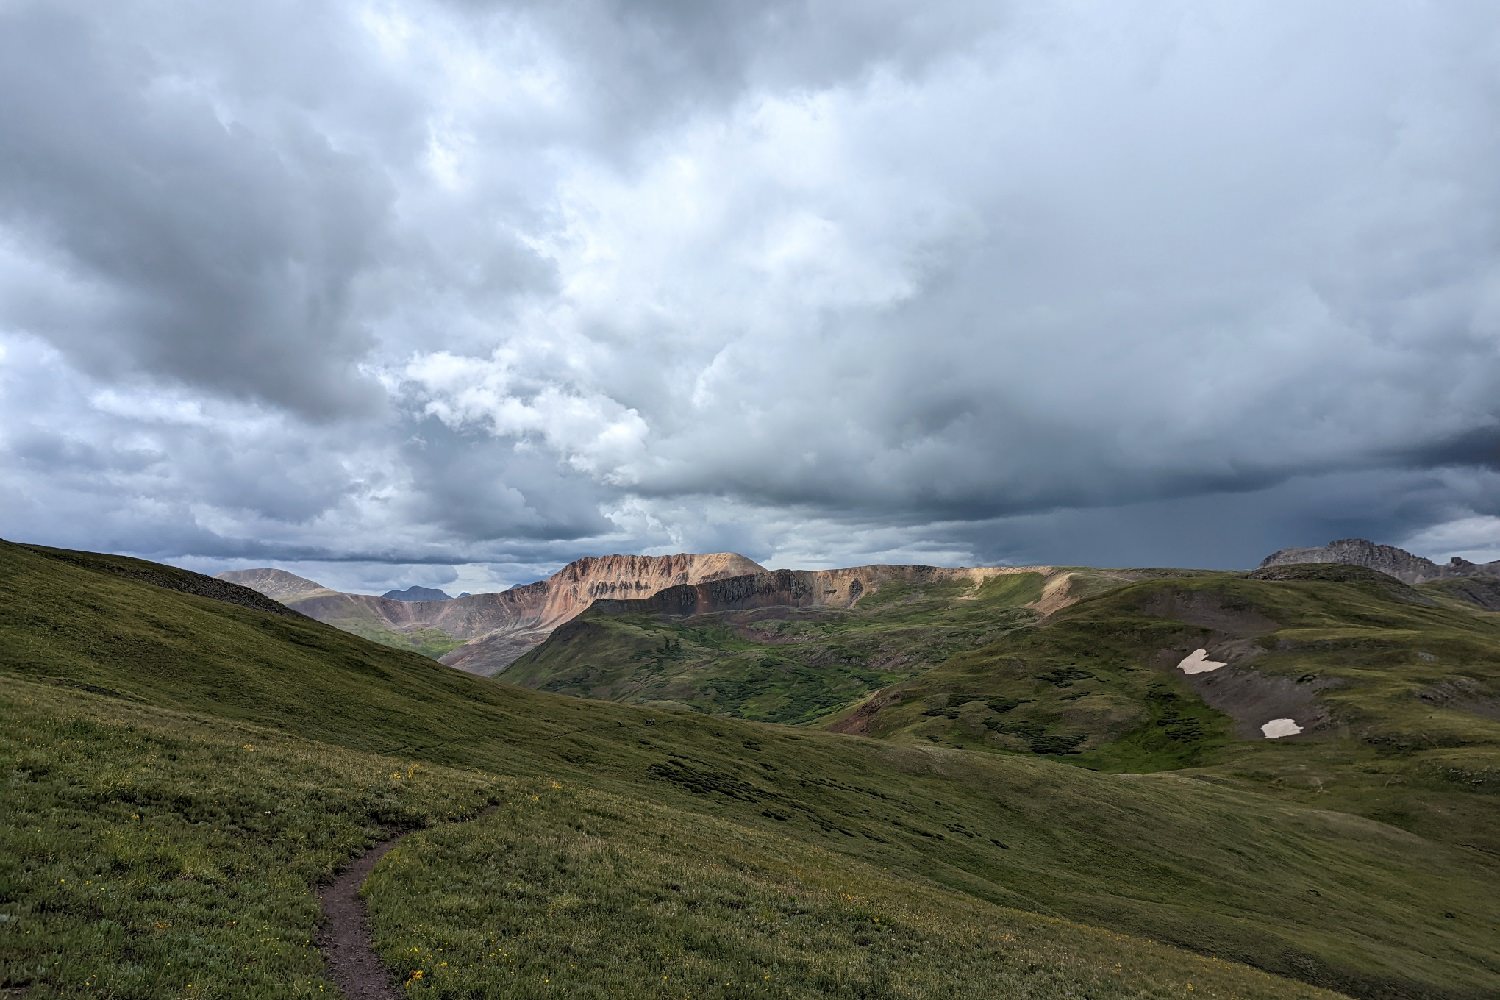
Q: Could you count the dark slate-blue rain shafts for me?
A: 1